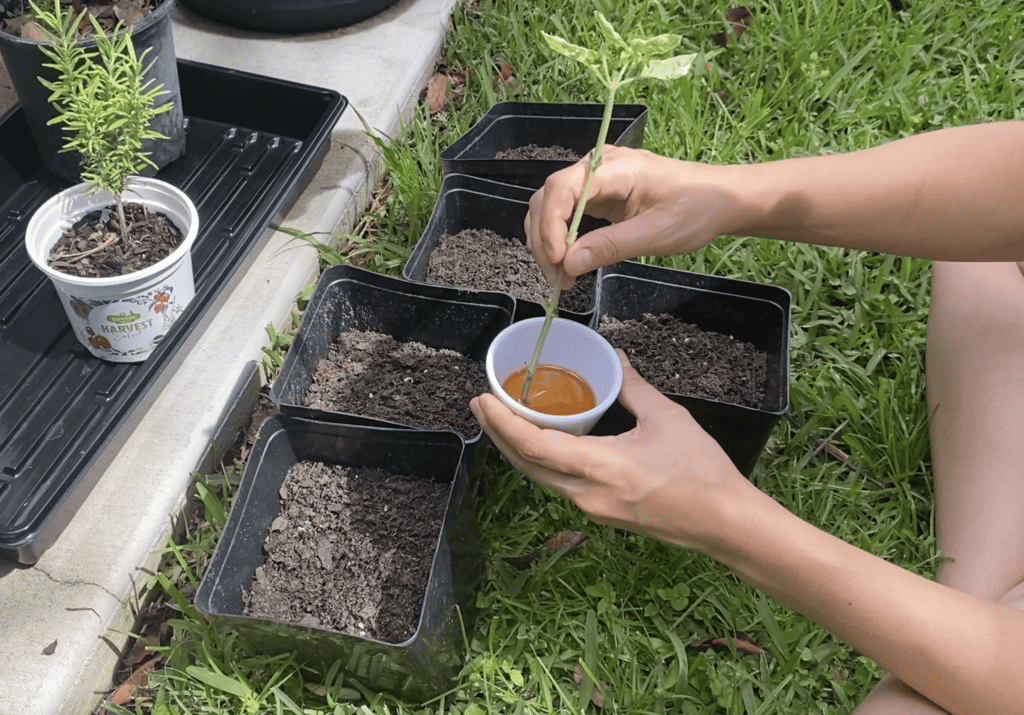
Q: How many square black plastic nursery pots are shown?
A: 5